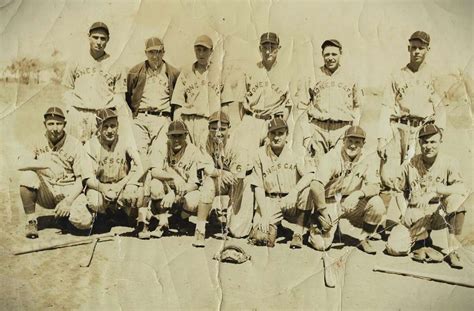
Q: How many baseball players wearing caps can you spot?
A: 13